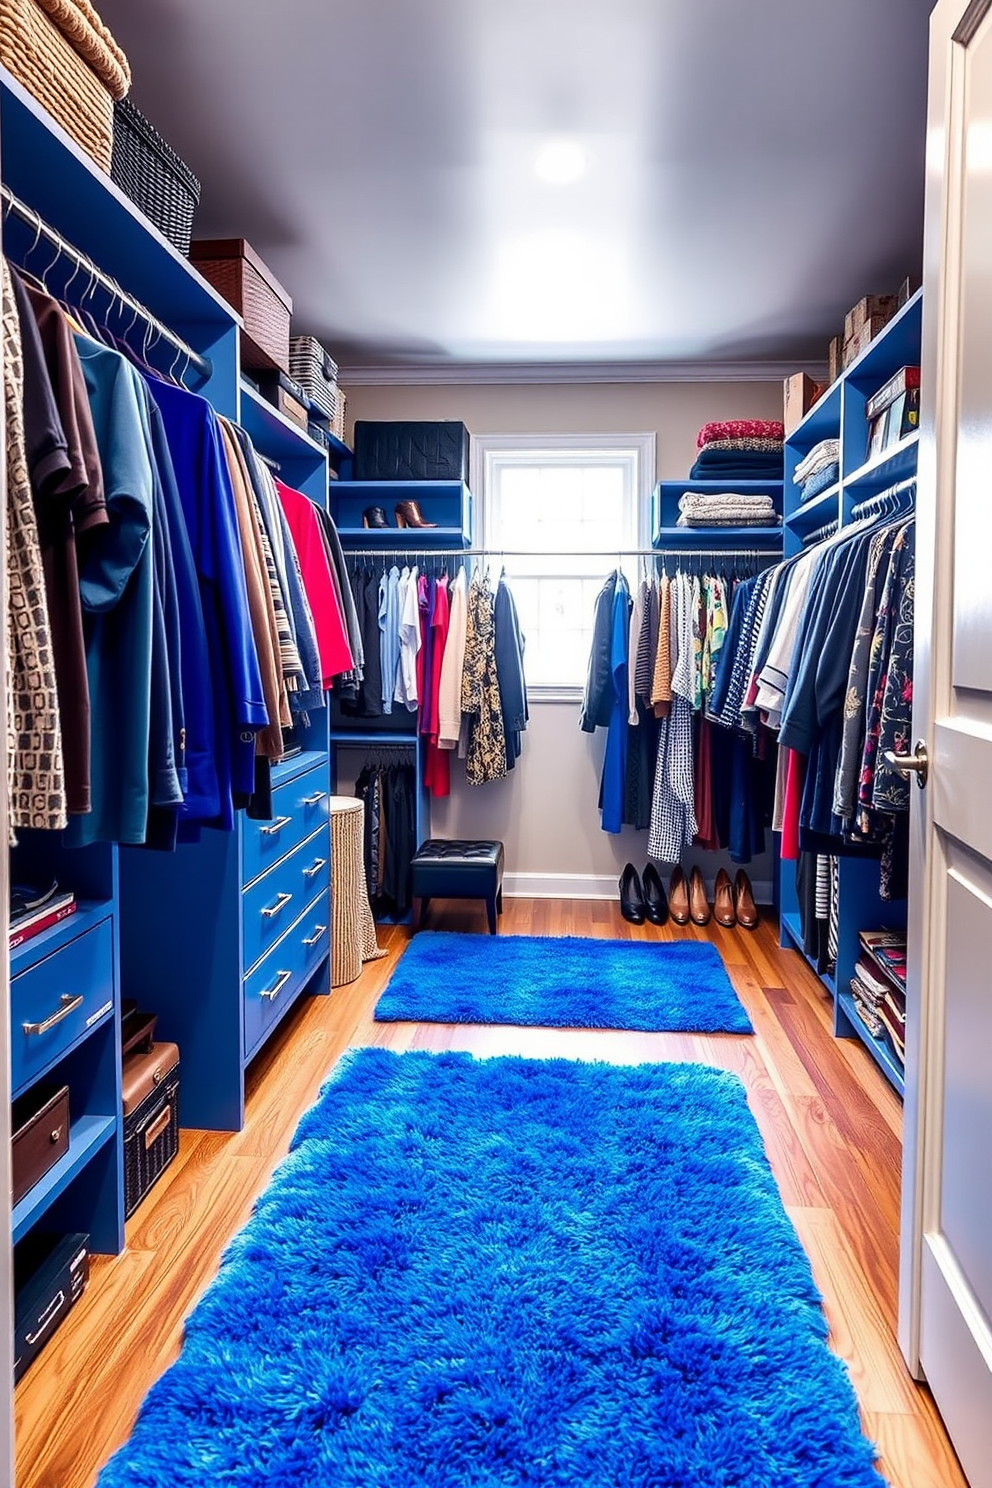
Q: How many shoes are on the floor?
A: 6